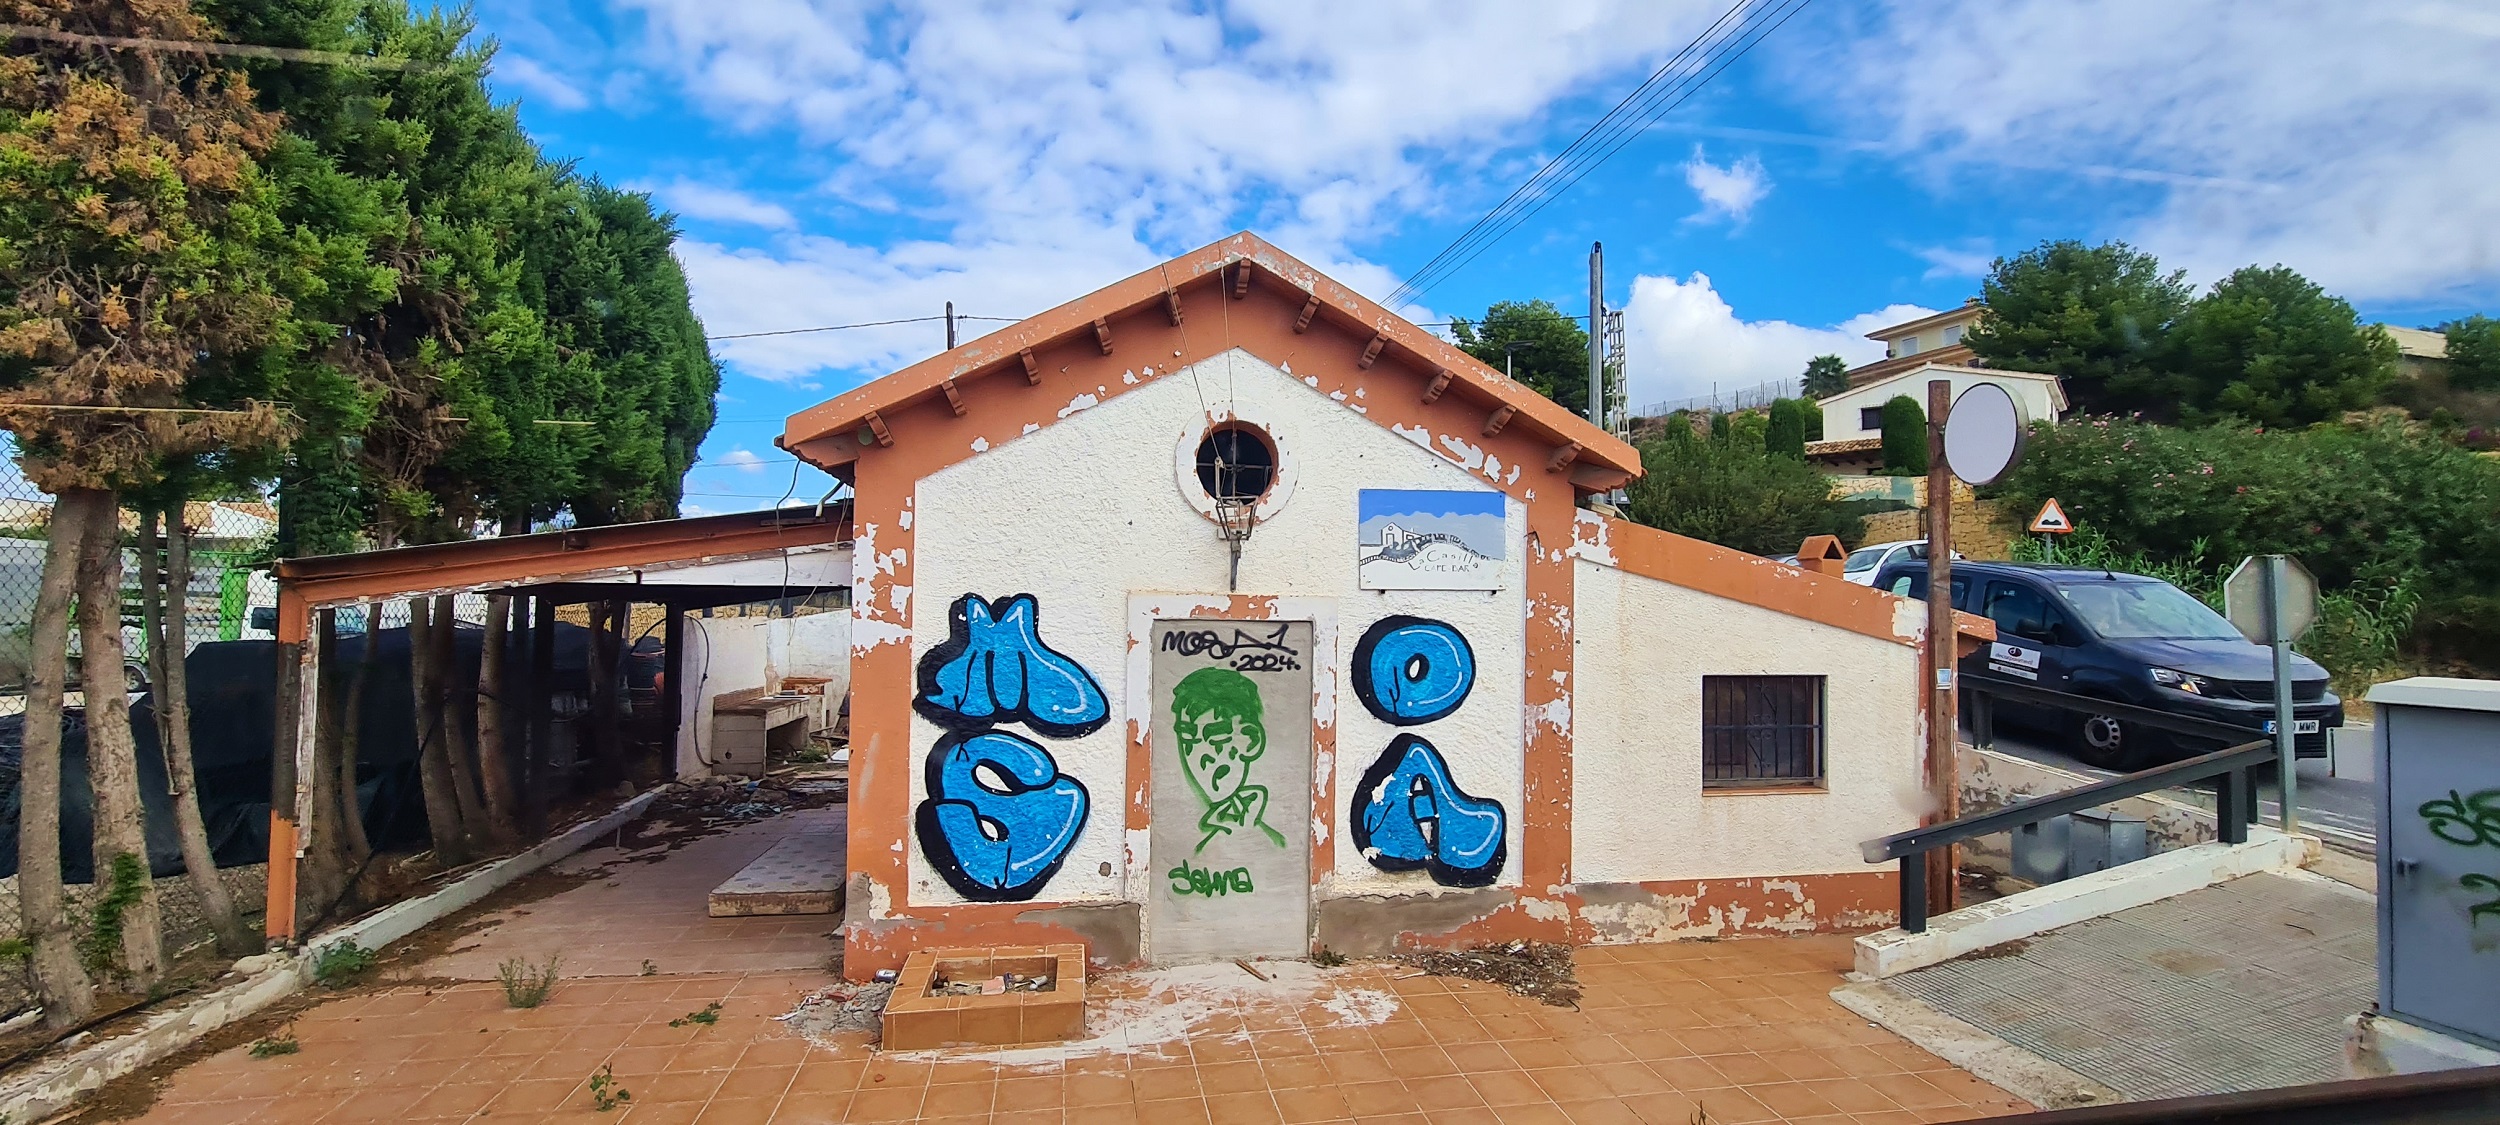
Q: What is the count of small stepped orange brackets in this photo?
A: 11